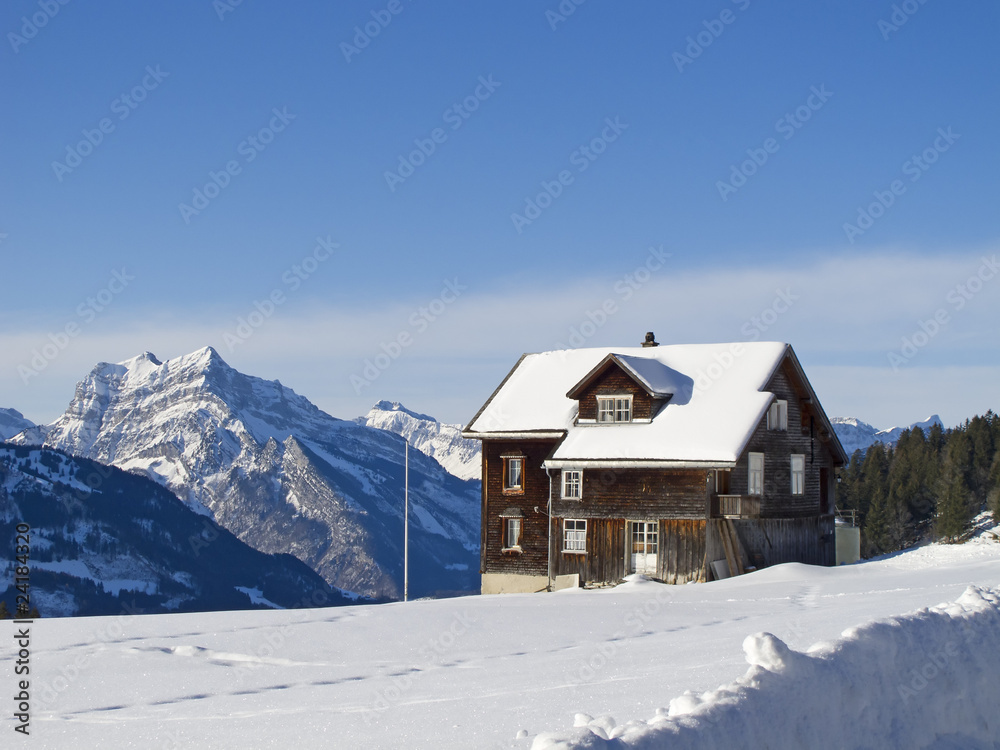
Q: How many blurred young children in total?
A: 0